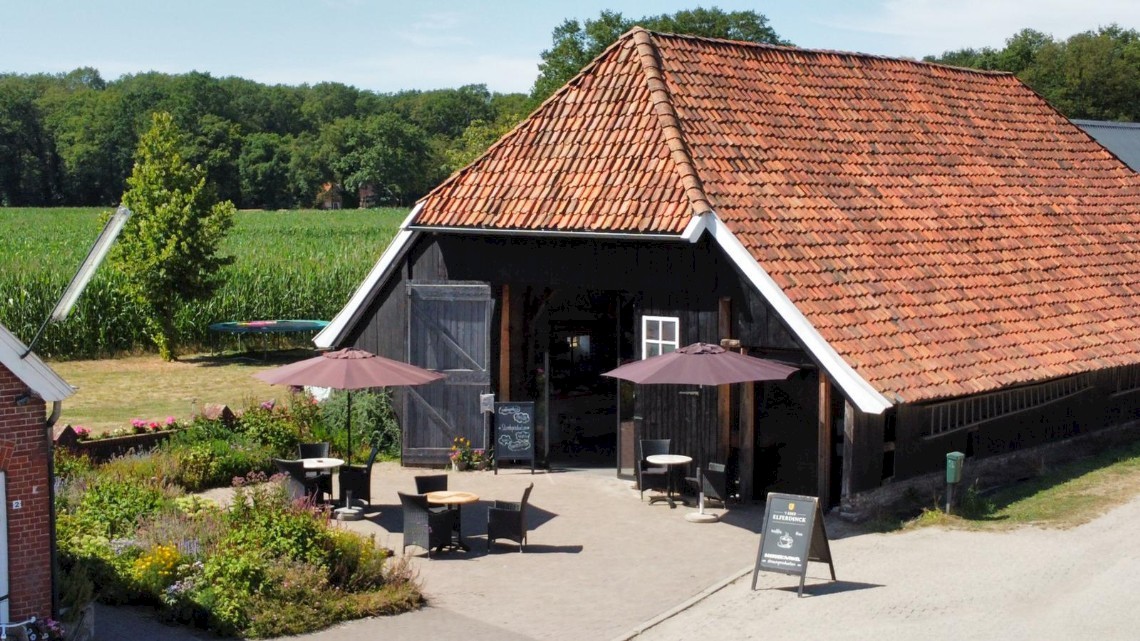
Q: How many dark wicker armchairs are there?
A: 8